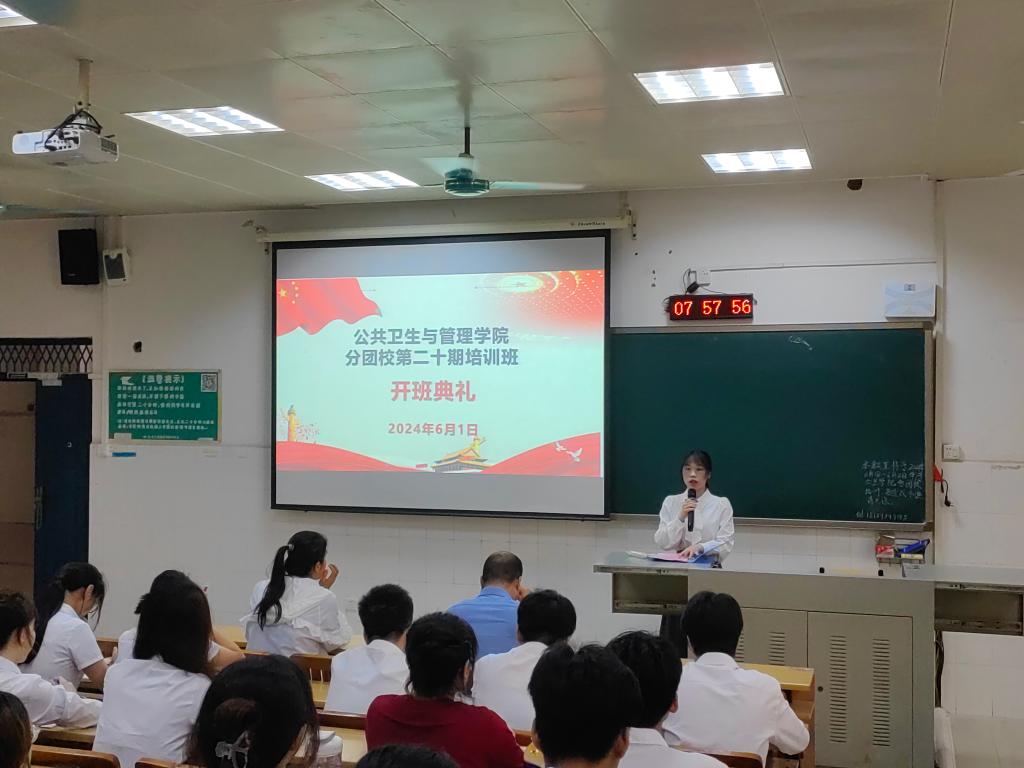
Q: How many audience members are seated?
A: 15